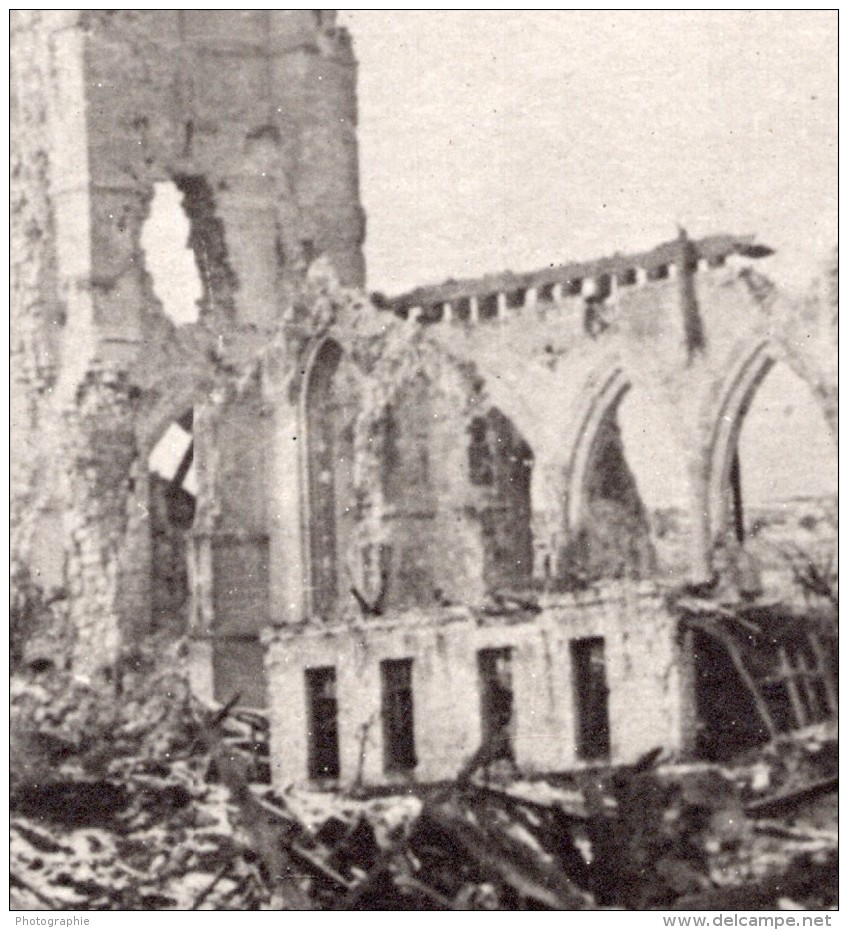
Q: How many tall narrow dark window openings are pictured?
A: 4